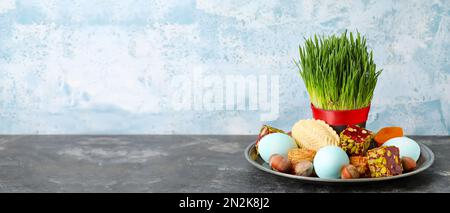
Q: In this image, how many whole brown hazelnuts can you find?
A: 4